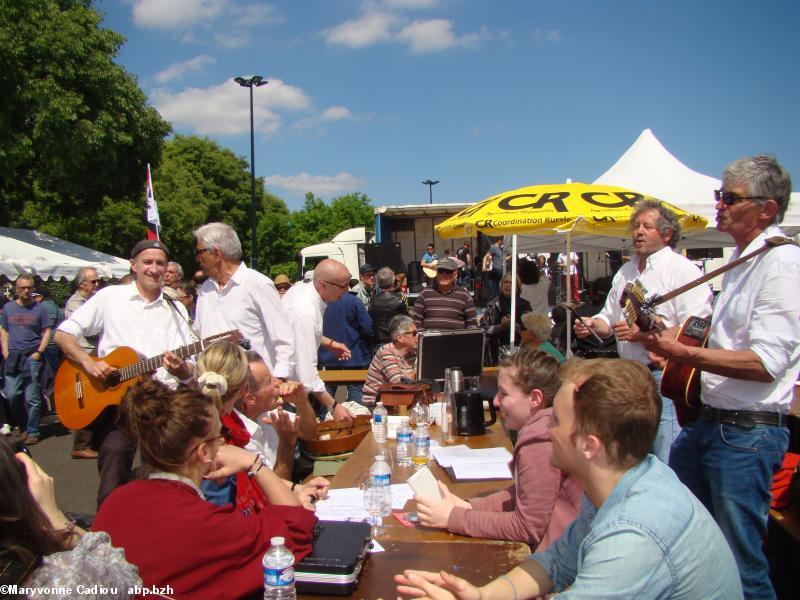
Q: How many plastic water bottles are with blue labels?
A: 5